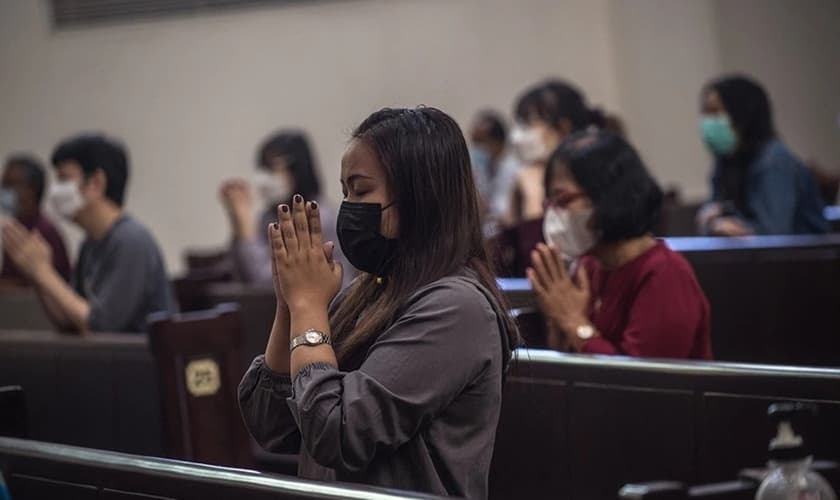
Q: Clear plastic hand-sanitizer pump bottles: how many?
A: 1